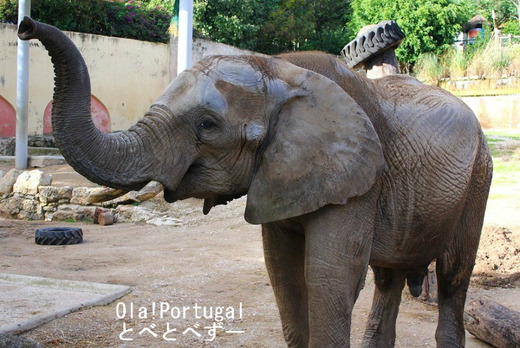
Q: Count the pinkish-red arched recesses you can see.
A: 2